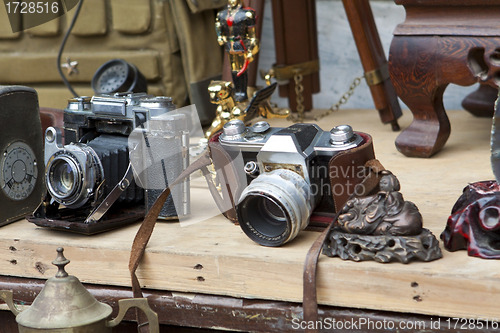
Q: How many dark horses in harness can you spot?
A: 0